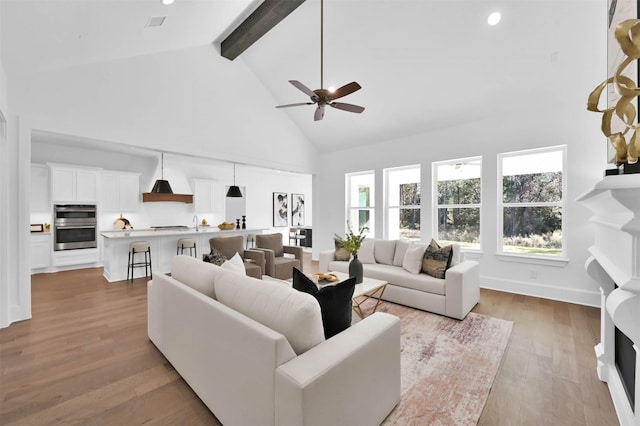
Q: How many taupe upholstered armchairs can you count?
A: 2